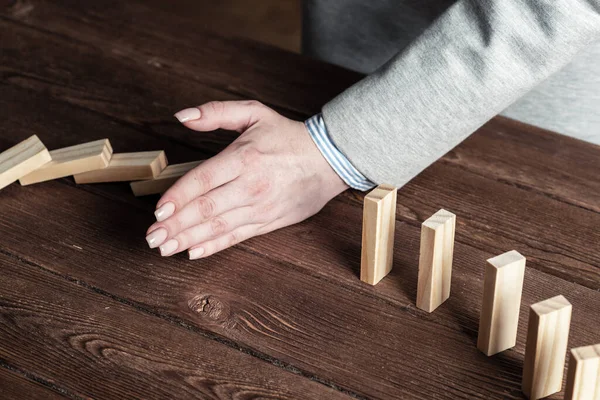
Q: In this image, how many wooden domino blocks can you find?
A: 9